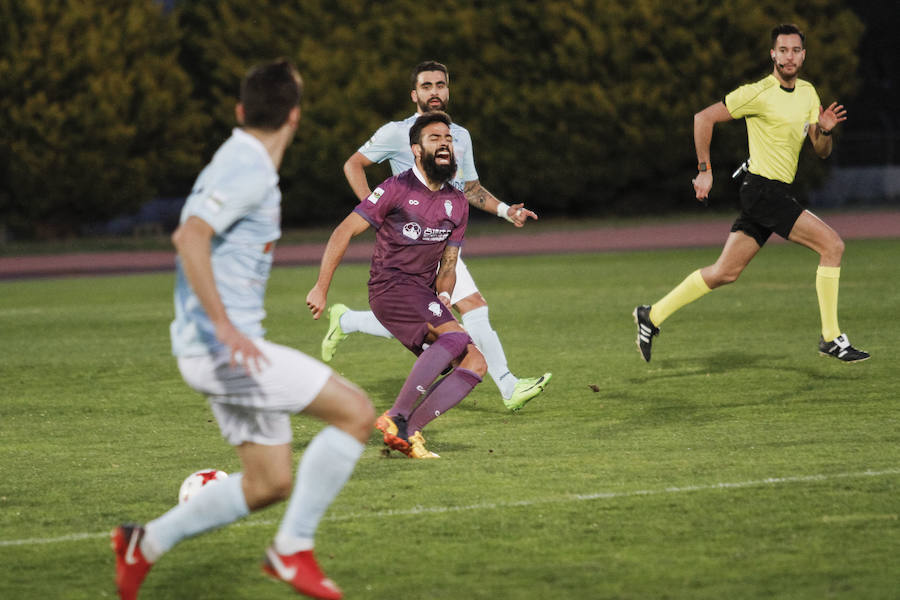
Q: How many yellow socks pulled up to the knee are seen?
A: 2